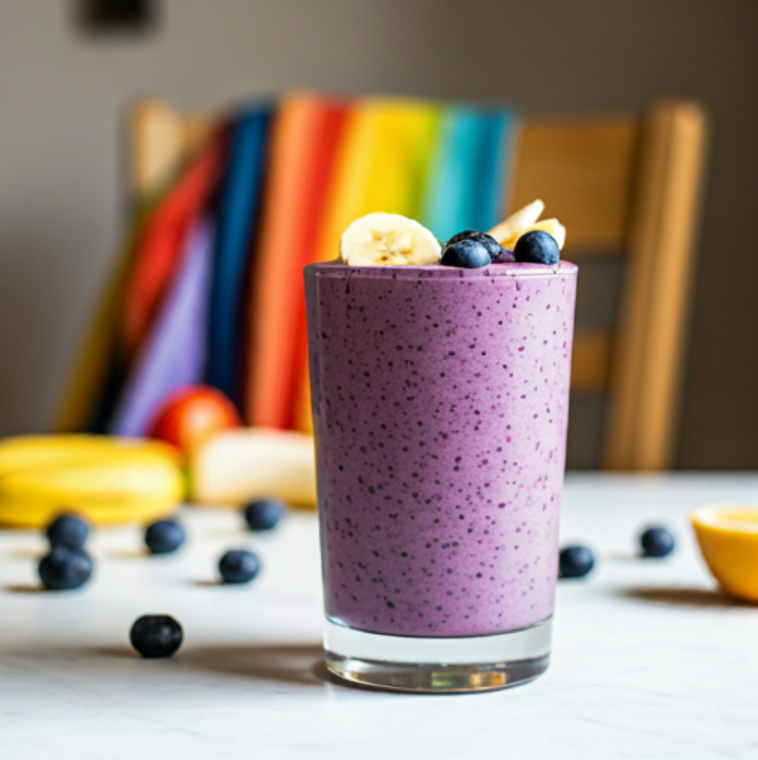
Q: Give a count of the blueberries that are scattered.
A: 8